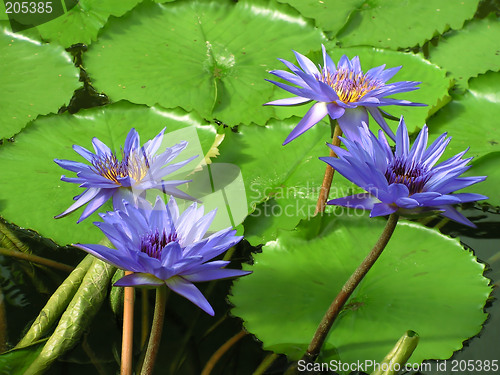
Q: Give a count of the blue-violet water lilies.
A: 4